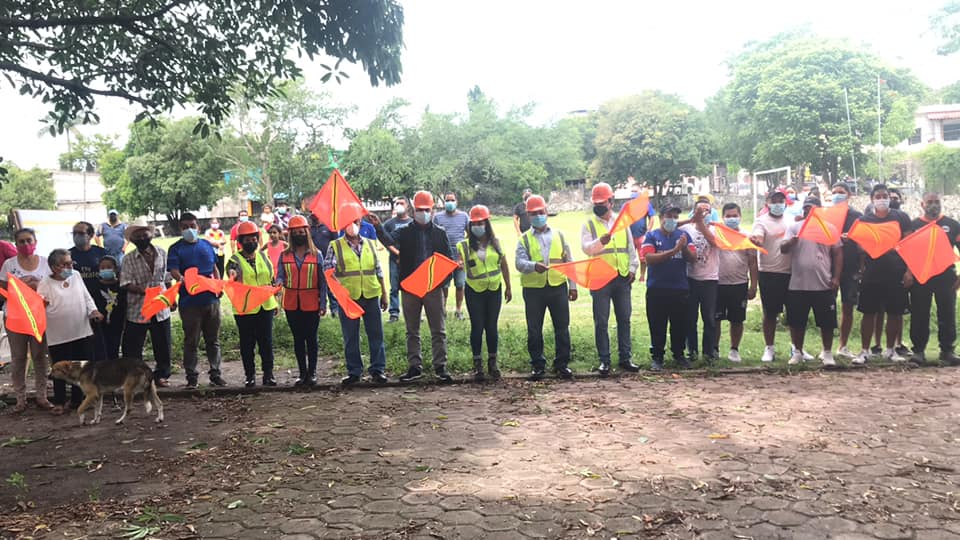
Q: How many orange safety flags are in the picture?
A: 13